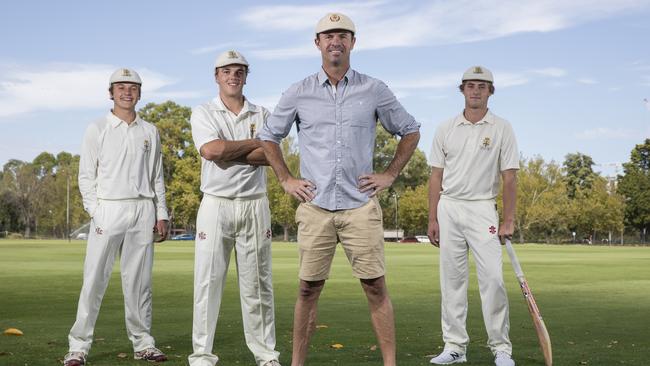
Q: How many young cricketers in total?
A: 3